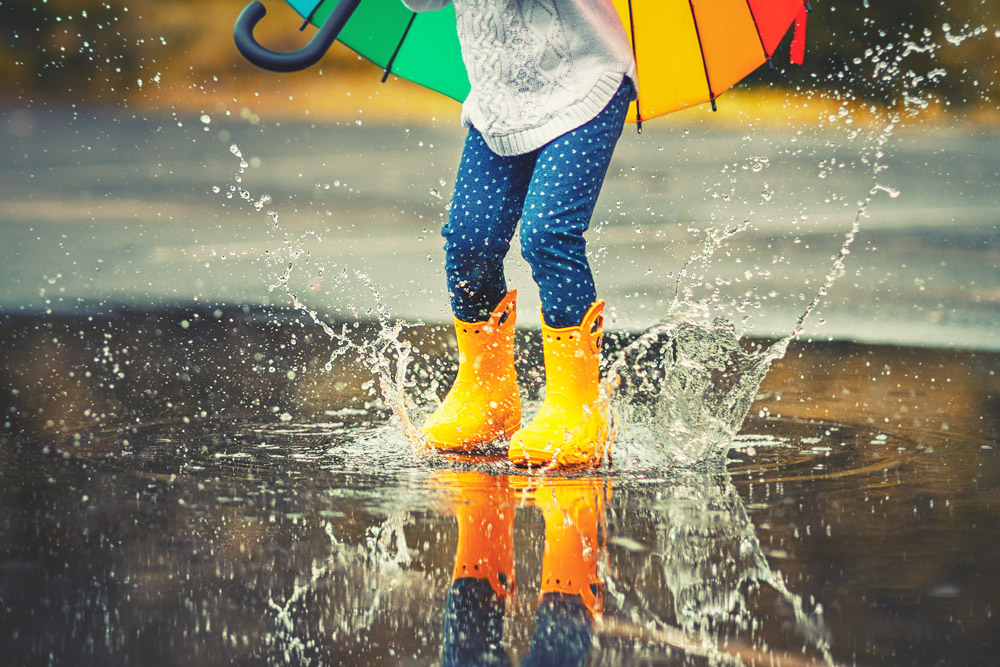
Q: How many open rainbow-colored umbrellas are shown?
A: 1